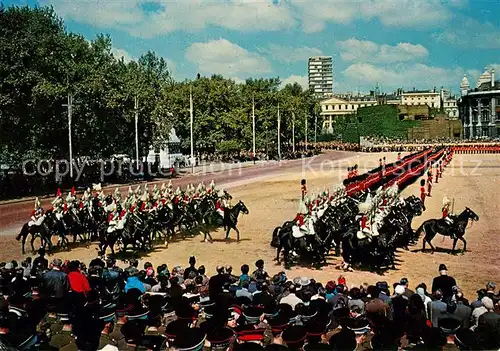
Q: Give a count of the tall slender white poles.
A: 8